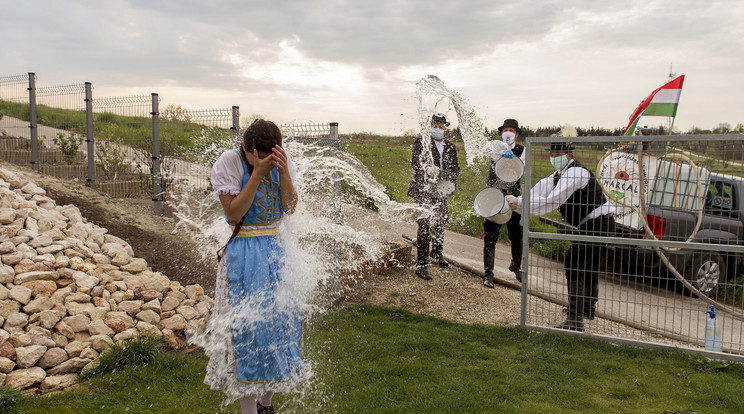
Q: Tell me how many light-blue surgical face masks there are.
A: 2